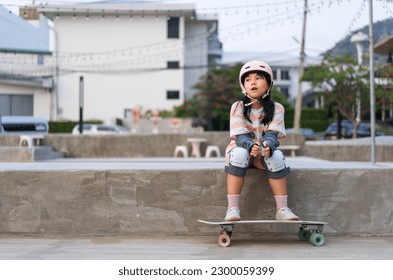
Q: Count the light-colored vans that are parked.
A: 1